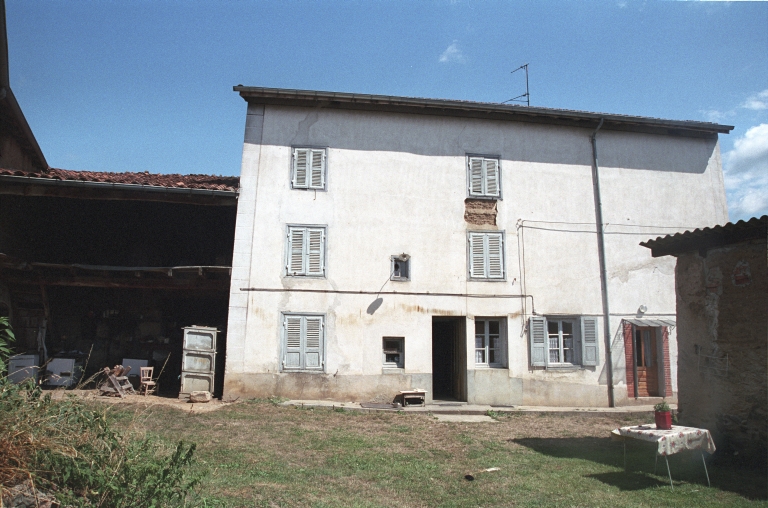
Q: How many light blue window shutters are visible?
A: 12